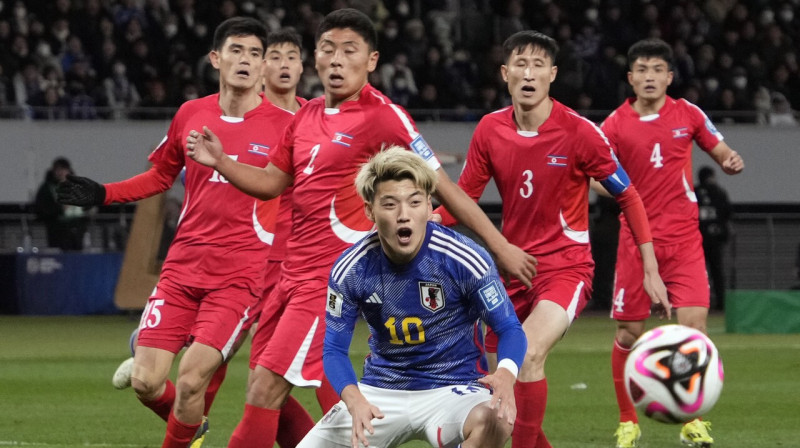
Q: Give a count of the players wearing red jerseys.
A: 5